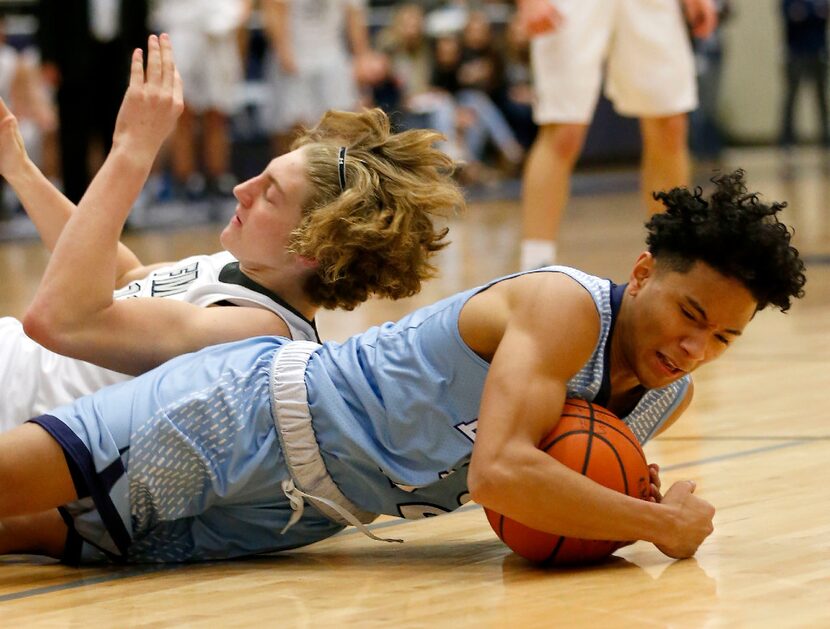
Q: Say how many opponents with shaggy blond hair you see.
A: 1